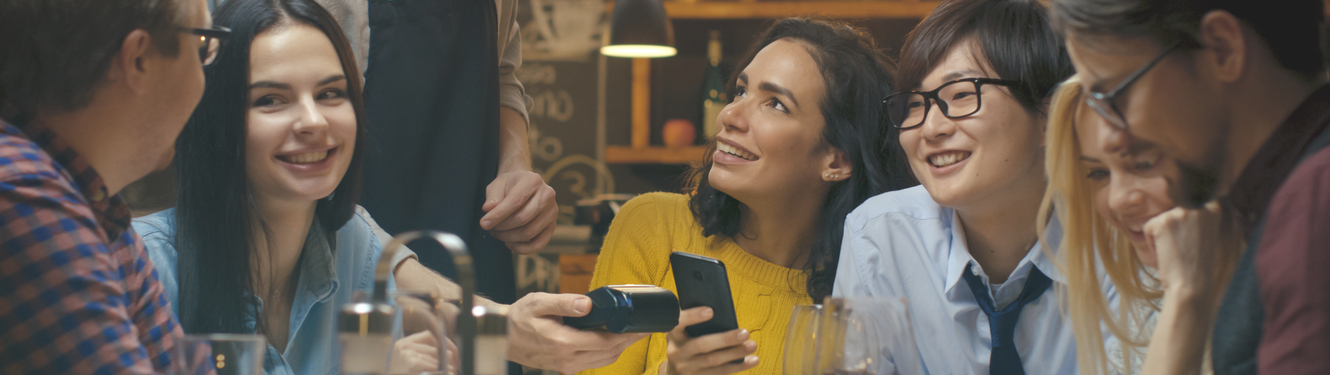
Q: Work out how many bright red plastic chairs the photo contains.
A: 0